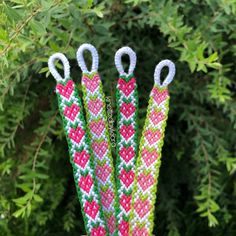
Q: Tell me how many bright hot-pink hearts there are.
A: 14